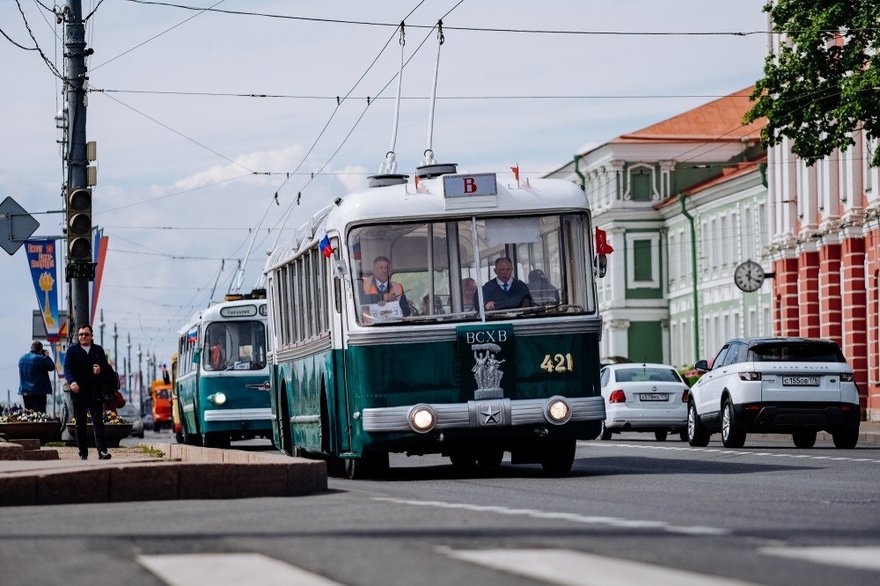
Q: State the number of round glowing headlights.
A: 3